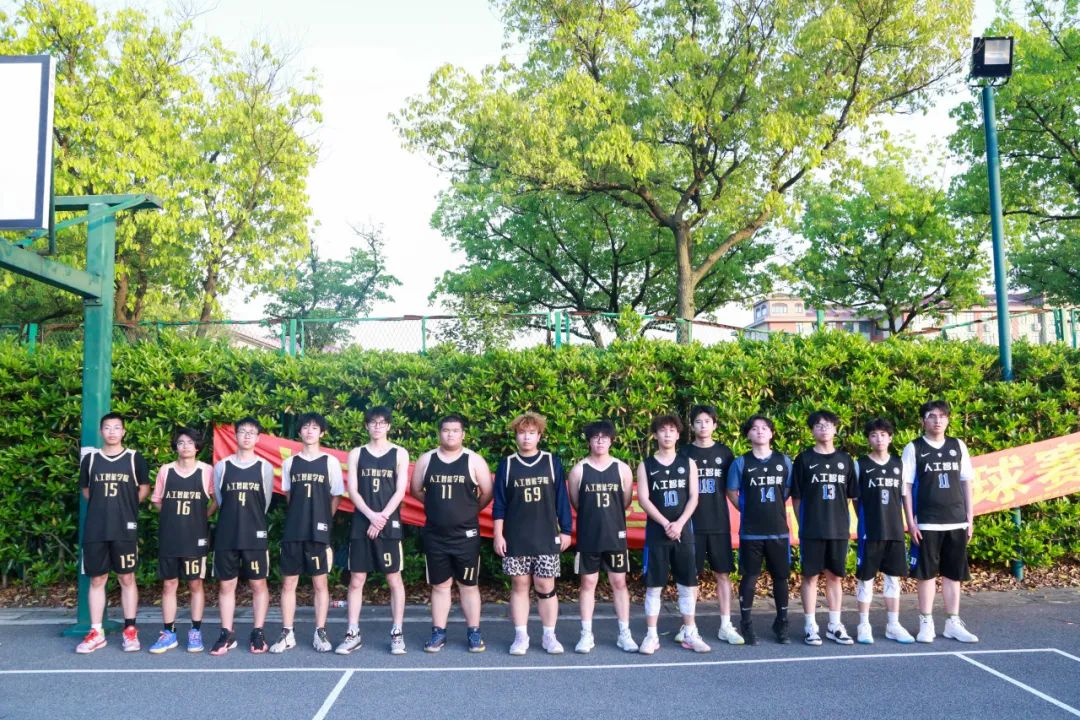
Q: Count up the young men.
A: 14